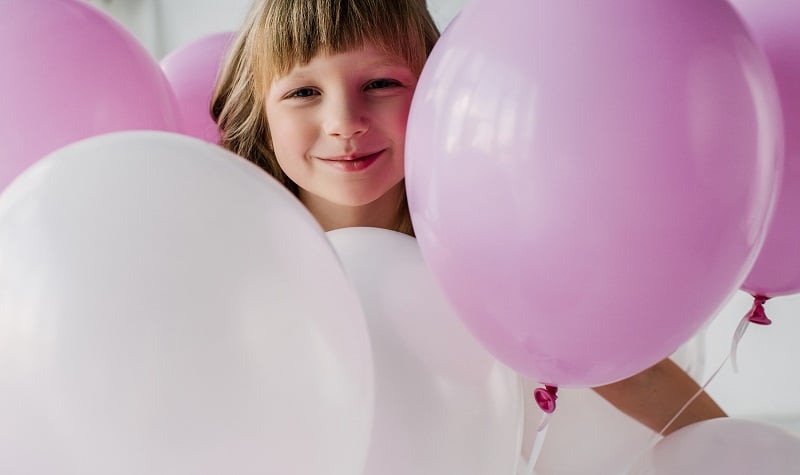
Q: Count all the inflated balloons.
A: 7